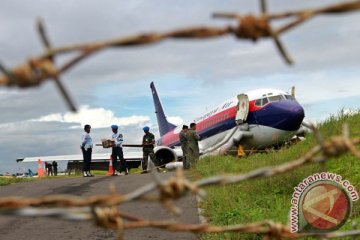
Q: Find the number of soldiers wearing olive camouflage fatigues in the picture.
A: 3